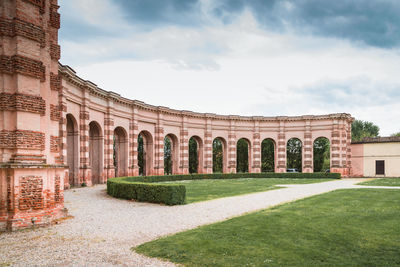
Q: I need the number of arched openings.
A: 11